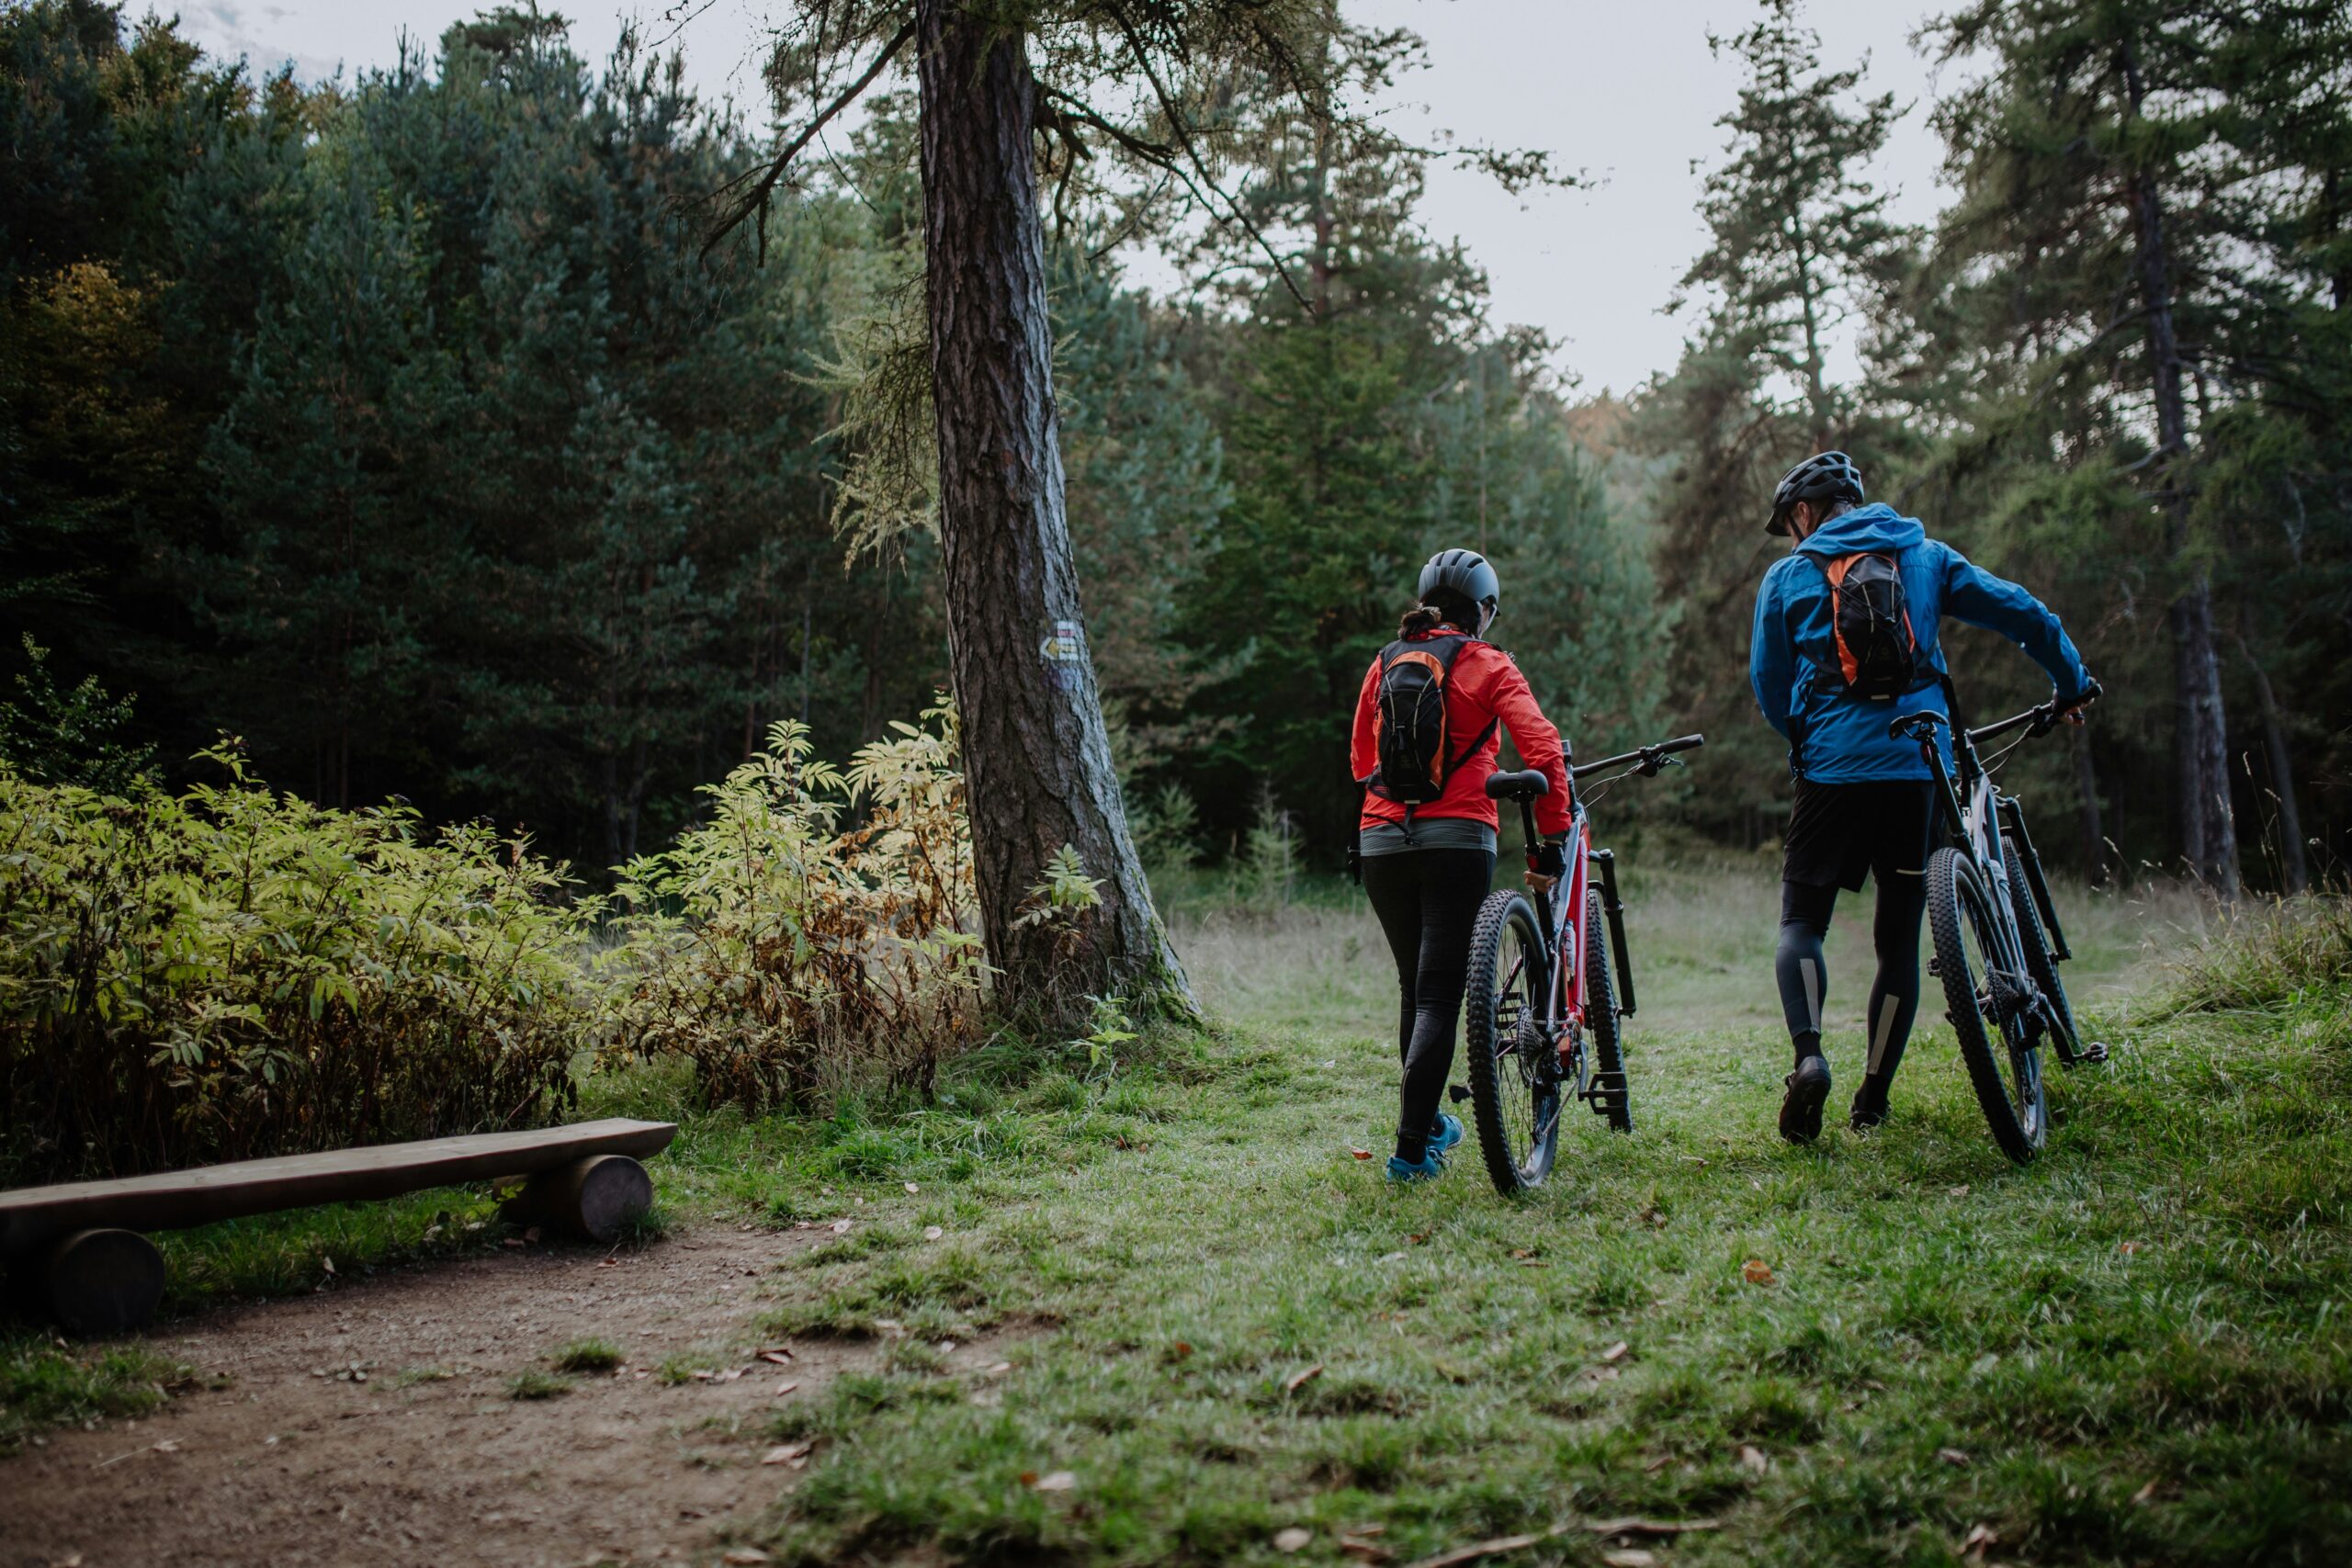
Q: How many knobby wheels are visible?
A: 4